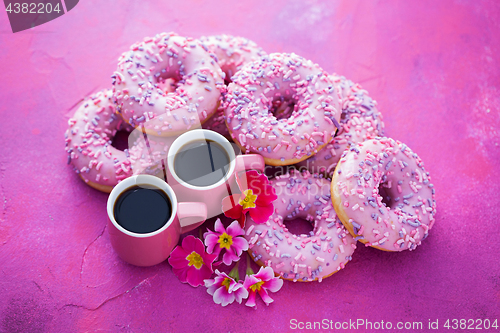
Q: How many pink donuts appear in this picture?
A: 7